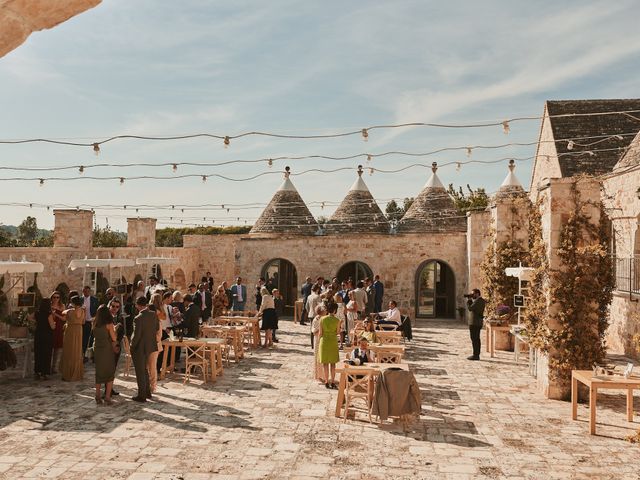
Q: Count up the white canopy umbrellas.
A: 4